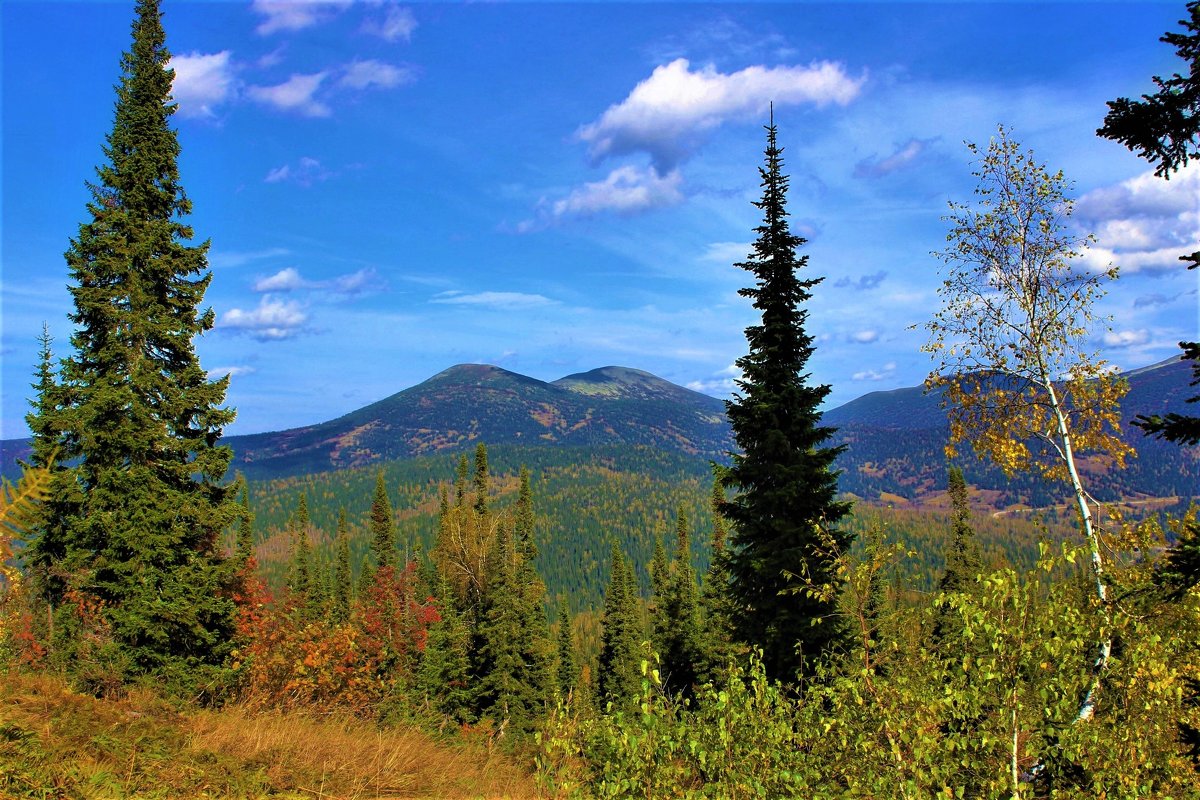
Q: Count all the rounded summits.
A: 2